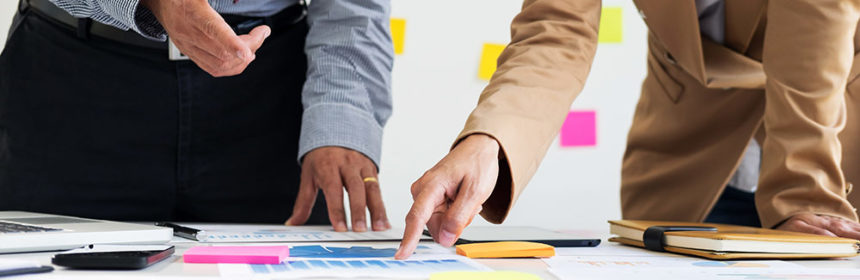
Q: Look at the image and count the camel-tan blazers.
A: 1